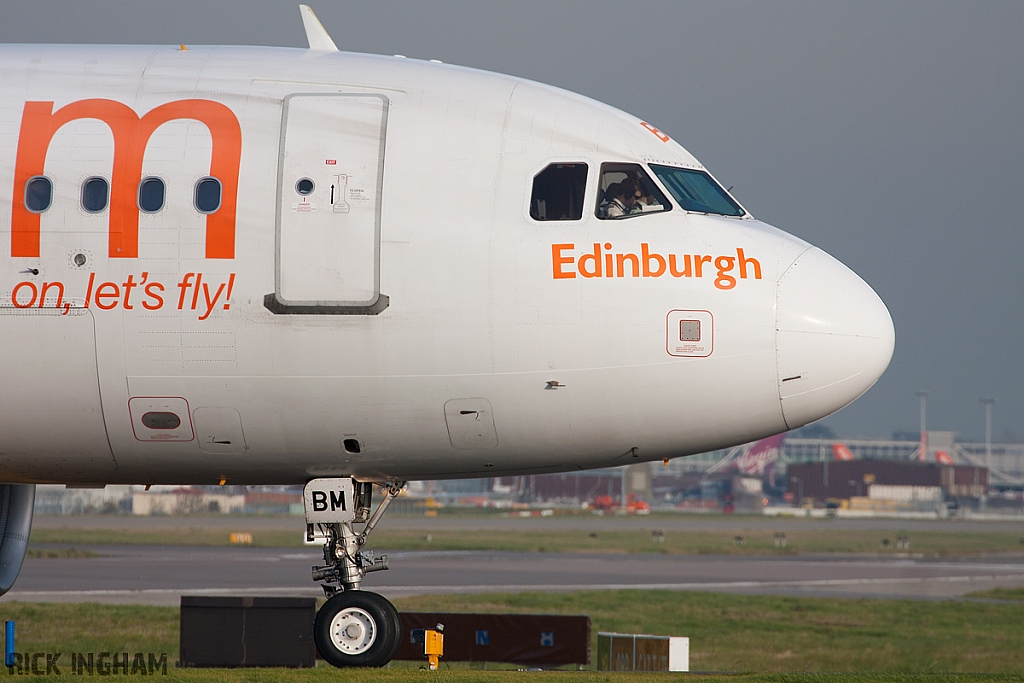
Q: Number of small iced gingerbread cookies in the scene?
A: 0